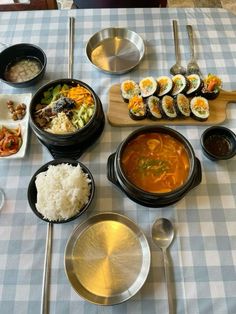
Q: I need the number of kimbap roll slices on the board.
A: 11